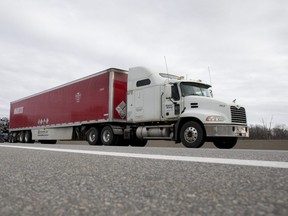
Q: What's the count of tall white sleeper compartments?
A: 1